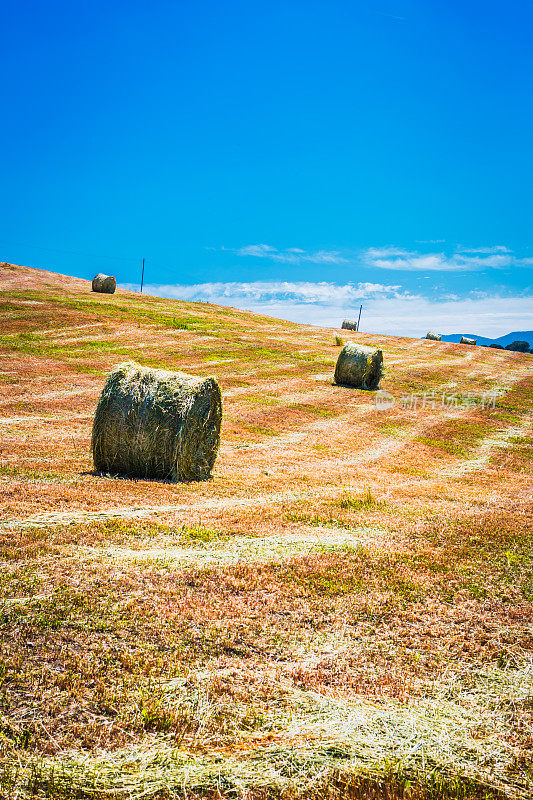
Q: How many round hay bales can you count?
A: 6